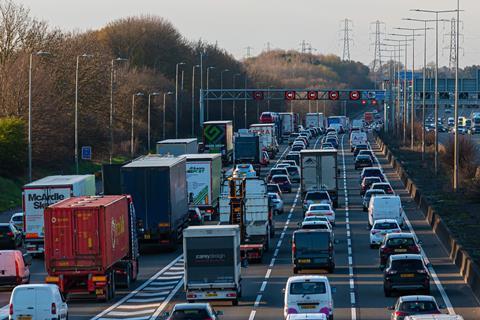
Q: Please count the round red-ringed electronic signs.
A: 5